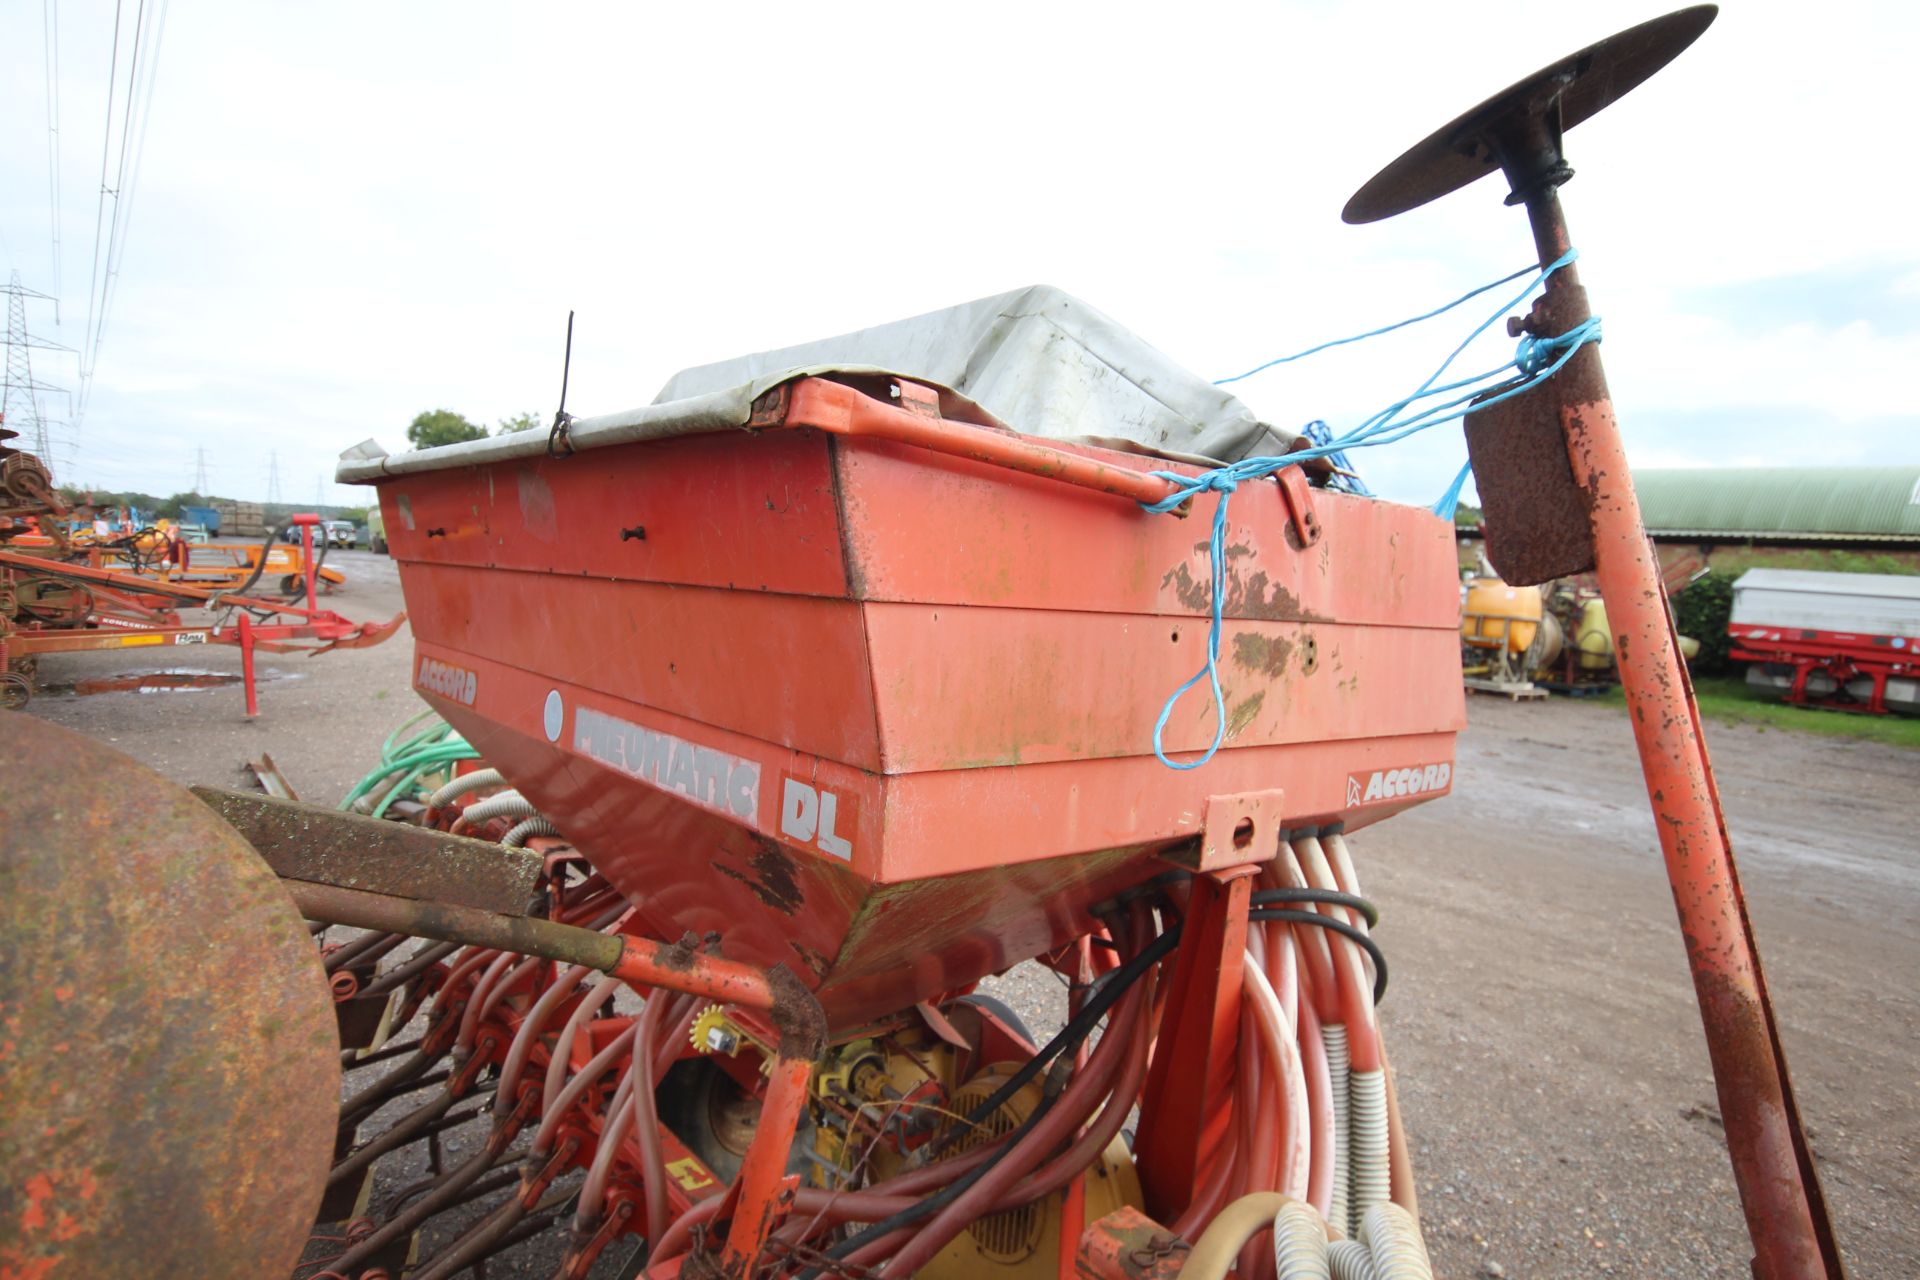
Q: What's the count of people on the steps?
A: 0